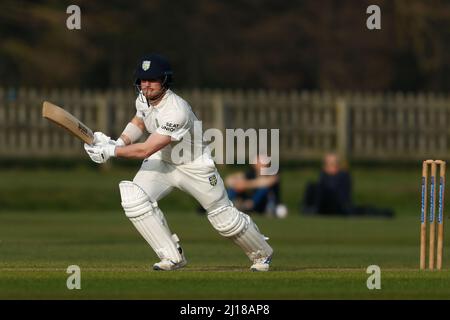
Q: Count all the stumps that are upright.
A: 3